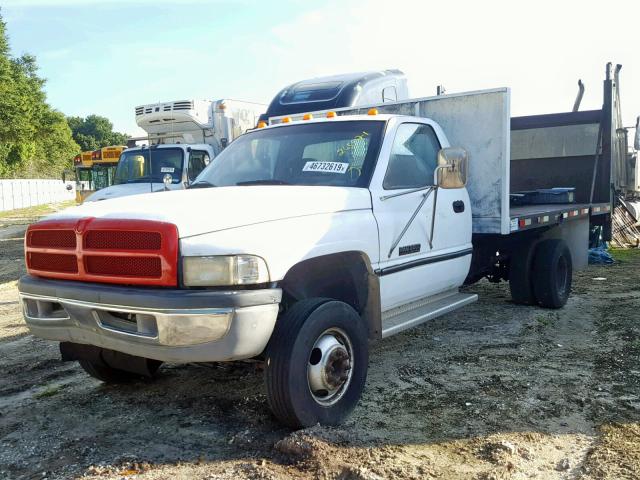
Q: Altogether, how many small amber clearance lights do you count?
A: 5